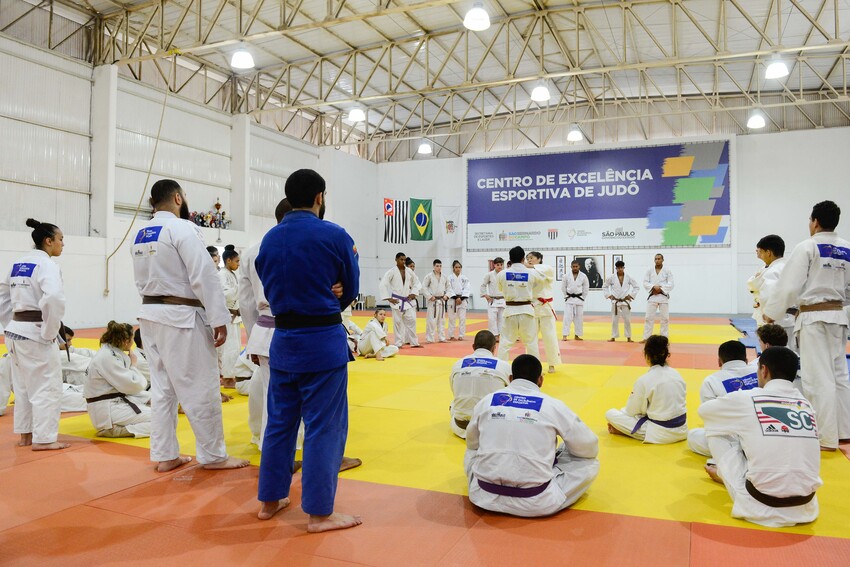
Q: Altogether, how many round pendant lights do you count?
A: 8